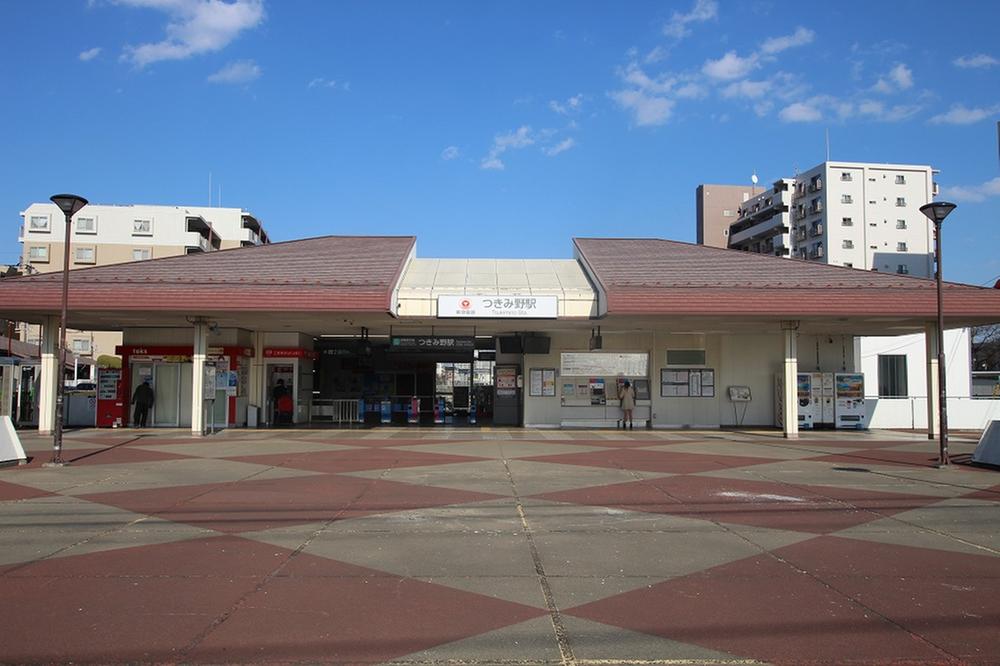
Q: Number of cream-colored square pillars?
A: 4